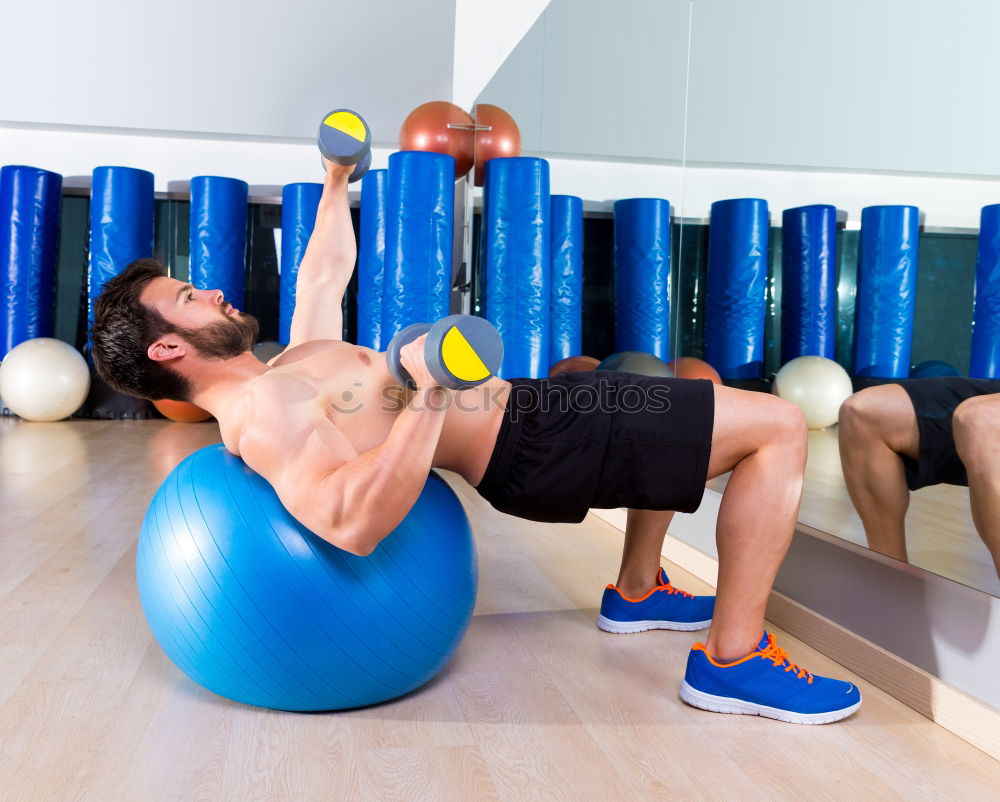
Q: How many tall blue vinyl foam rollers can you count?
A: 13